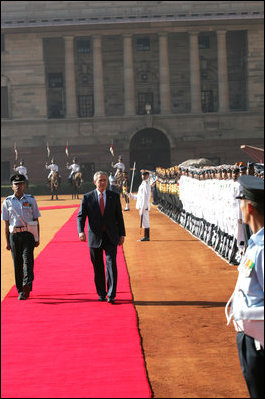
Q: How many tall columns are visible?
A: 6